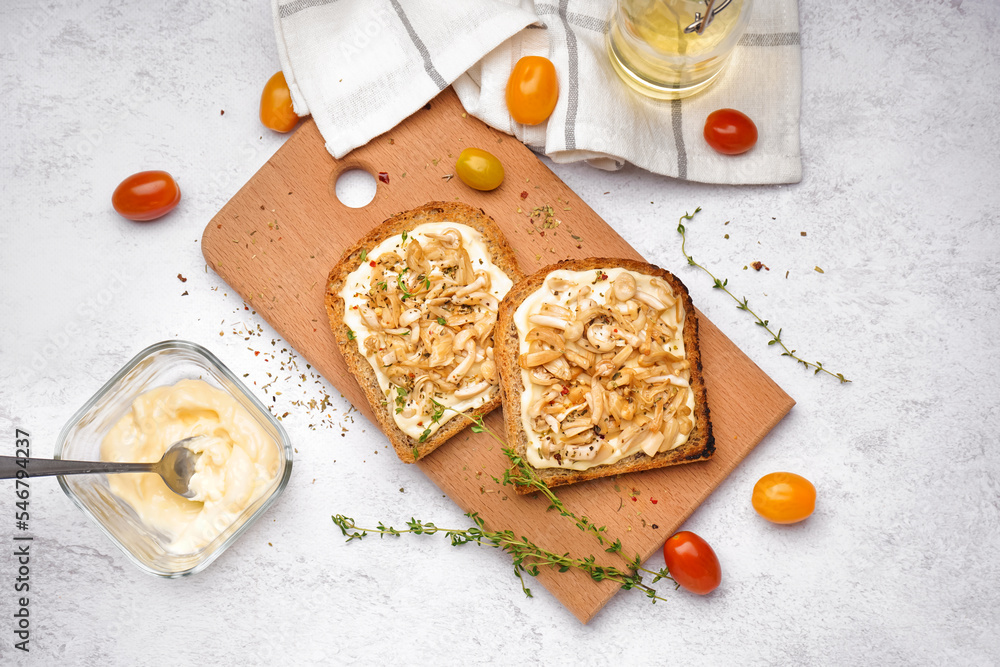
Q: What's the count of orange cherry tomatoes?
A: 3